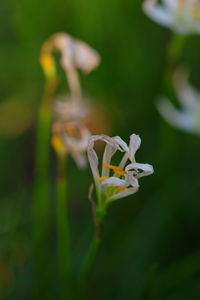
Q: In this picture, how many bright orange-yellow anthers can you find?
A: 4